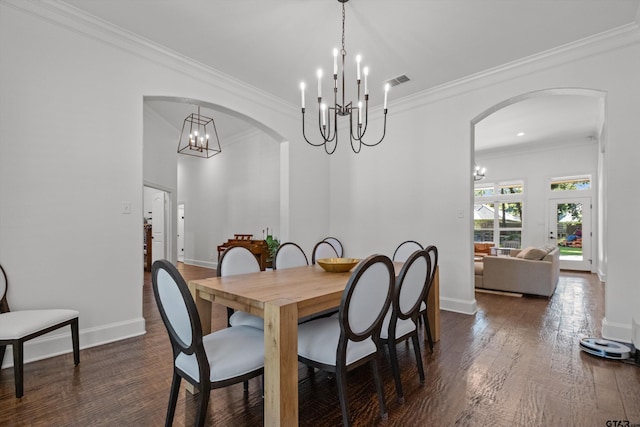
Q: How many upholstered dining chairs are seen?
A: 10